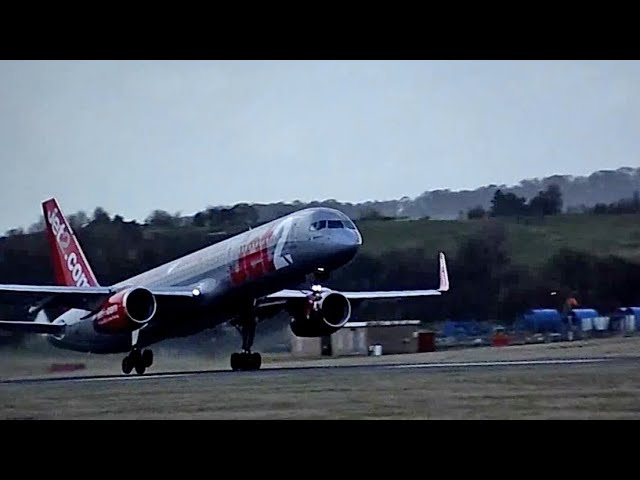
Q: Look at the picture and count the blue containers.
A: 3